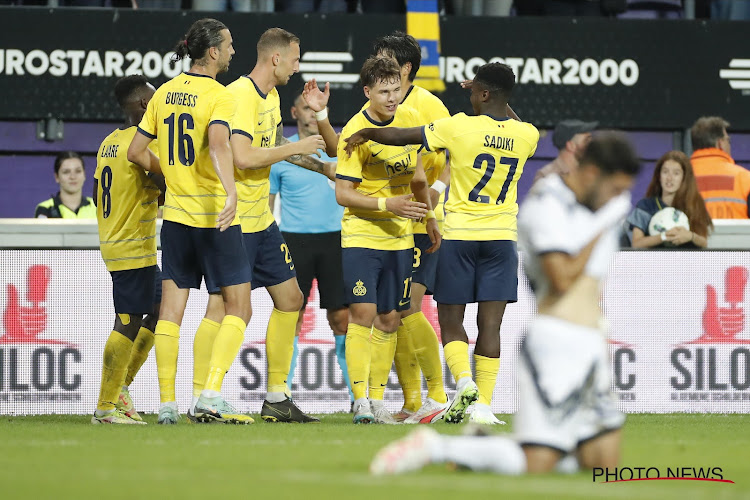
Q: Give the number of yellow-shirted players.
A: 6